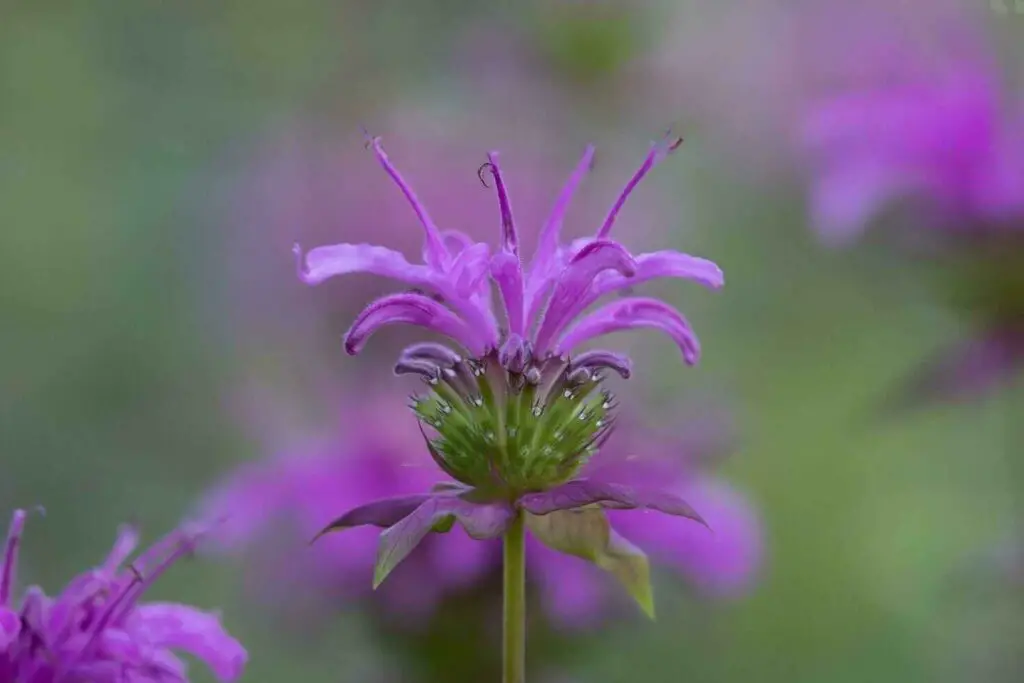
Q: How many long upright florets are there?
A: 4